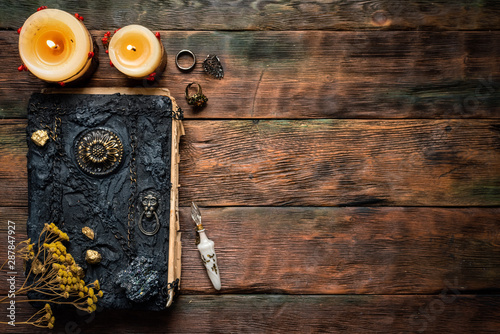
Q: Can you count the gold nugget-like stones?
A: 3